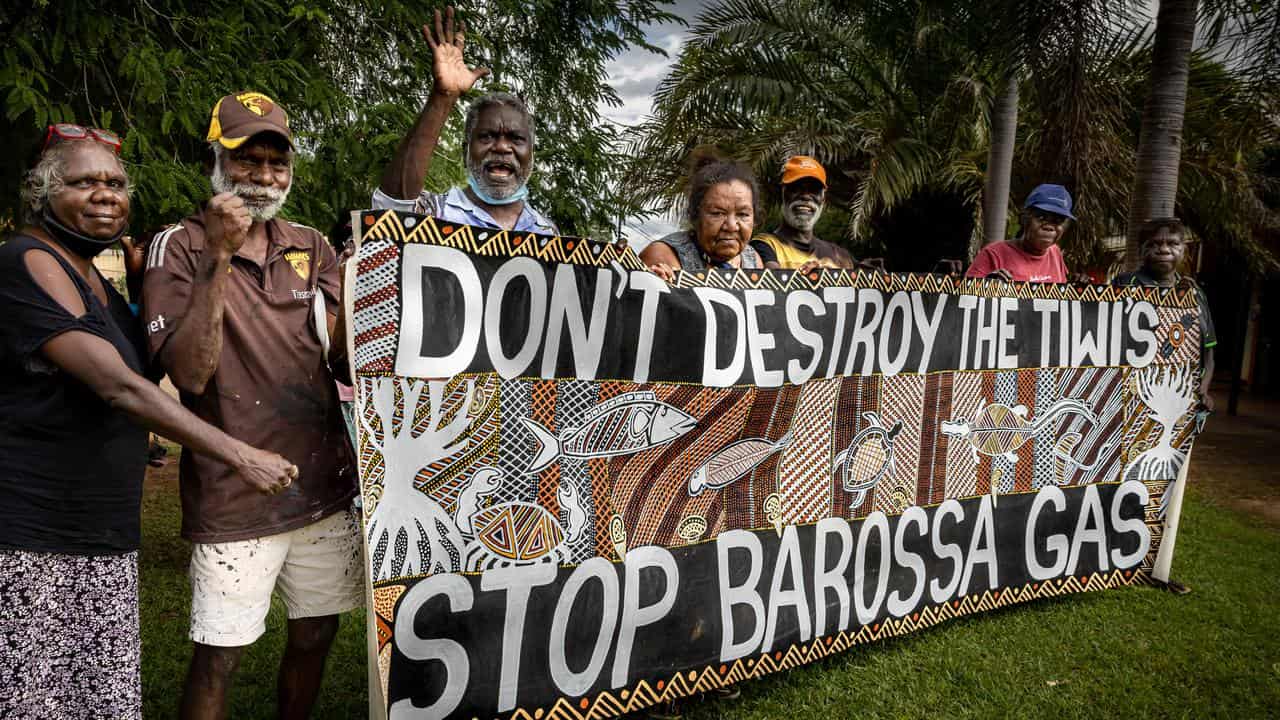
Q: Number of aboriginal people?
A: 7